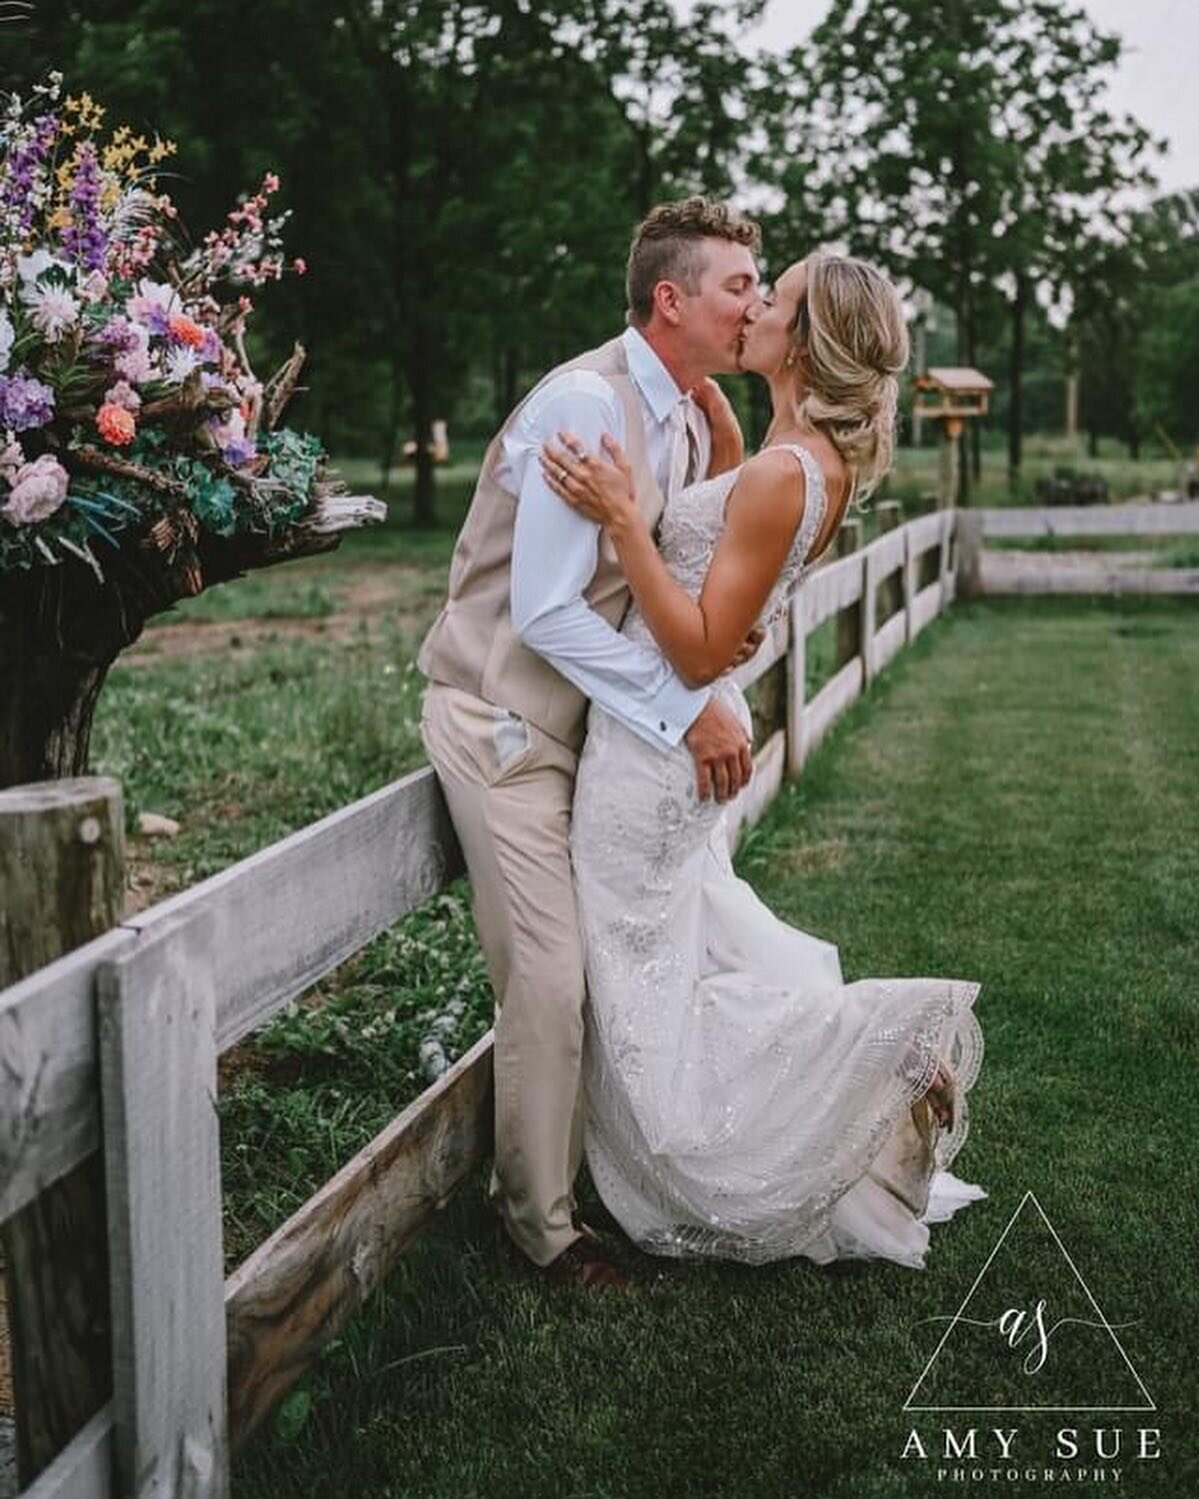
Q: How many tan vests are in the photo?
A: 1